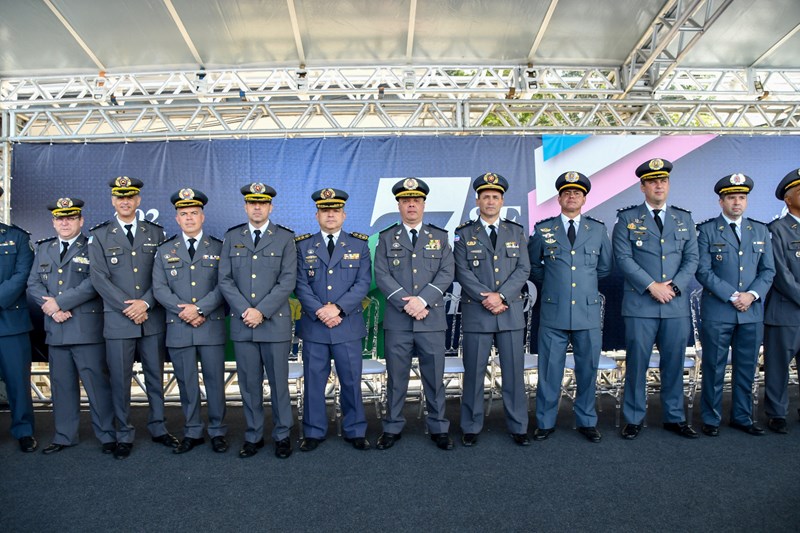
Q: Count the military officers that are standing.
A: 12